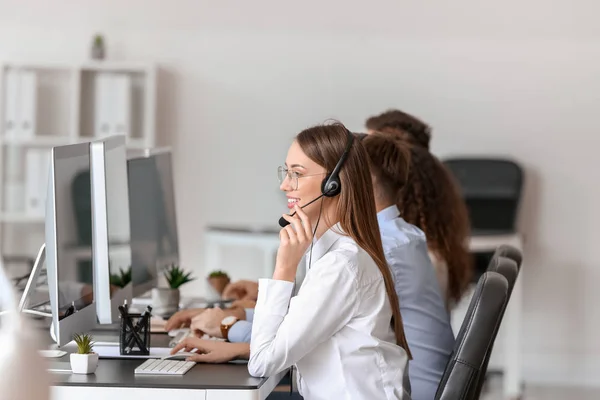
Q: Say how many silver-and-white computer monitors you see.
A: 3